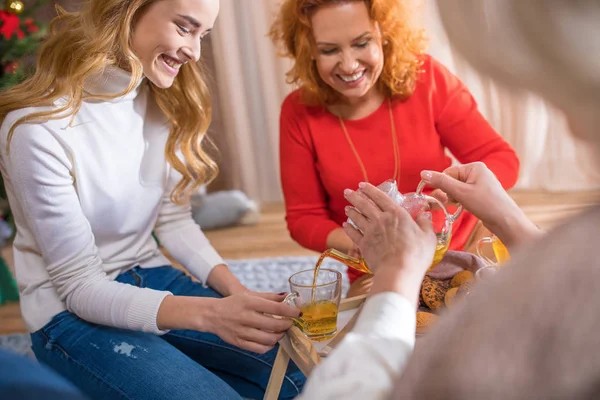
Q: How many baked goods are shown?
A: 4